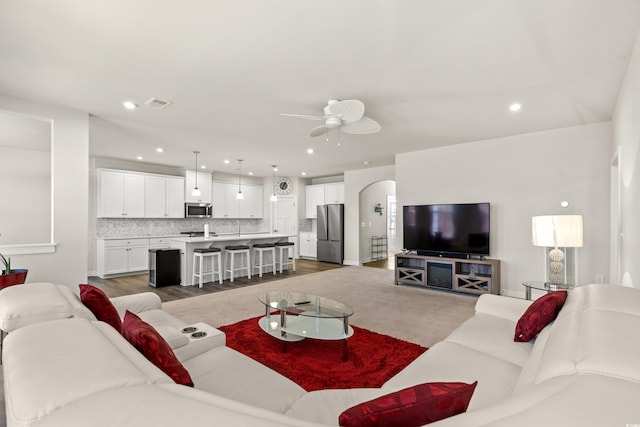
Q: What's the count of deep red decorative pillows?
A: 4